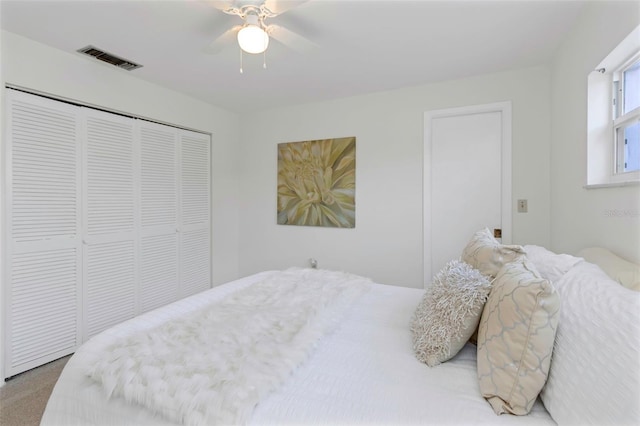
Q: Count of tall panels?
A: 4